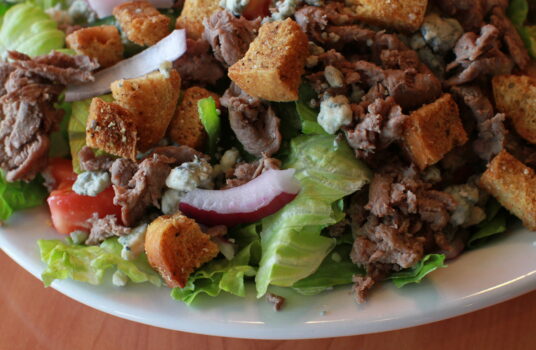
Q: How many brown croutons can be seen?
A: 12